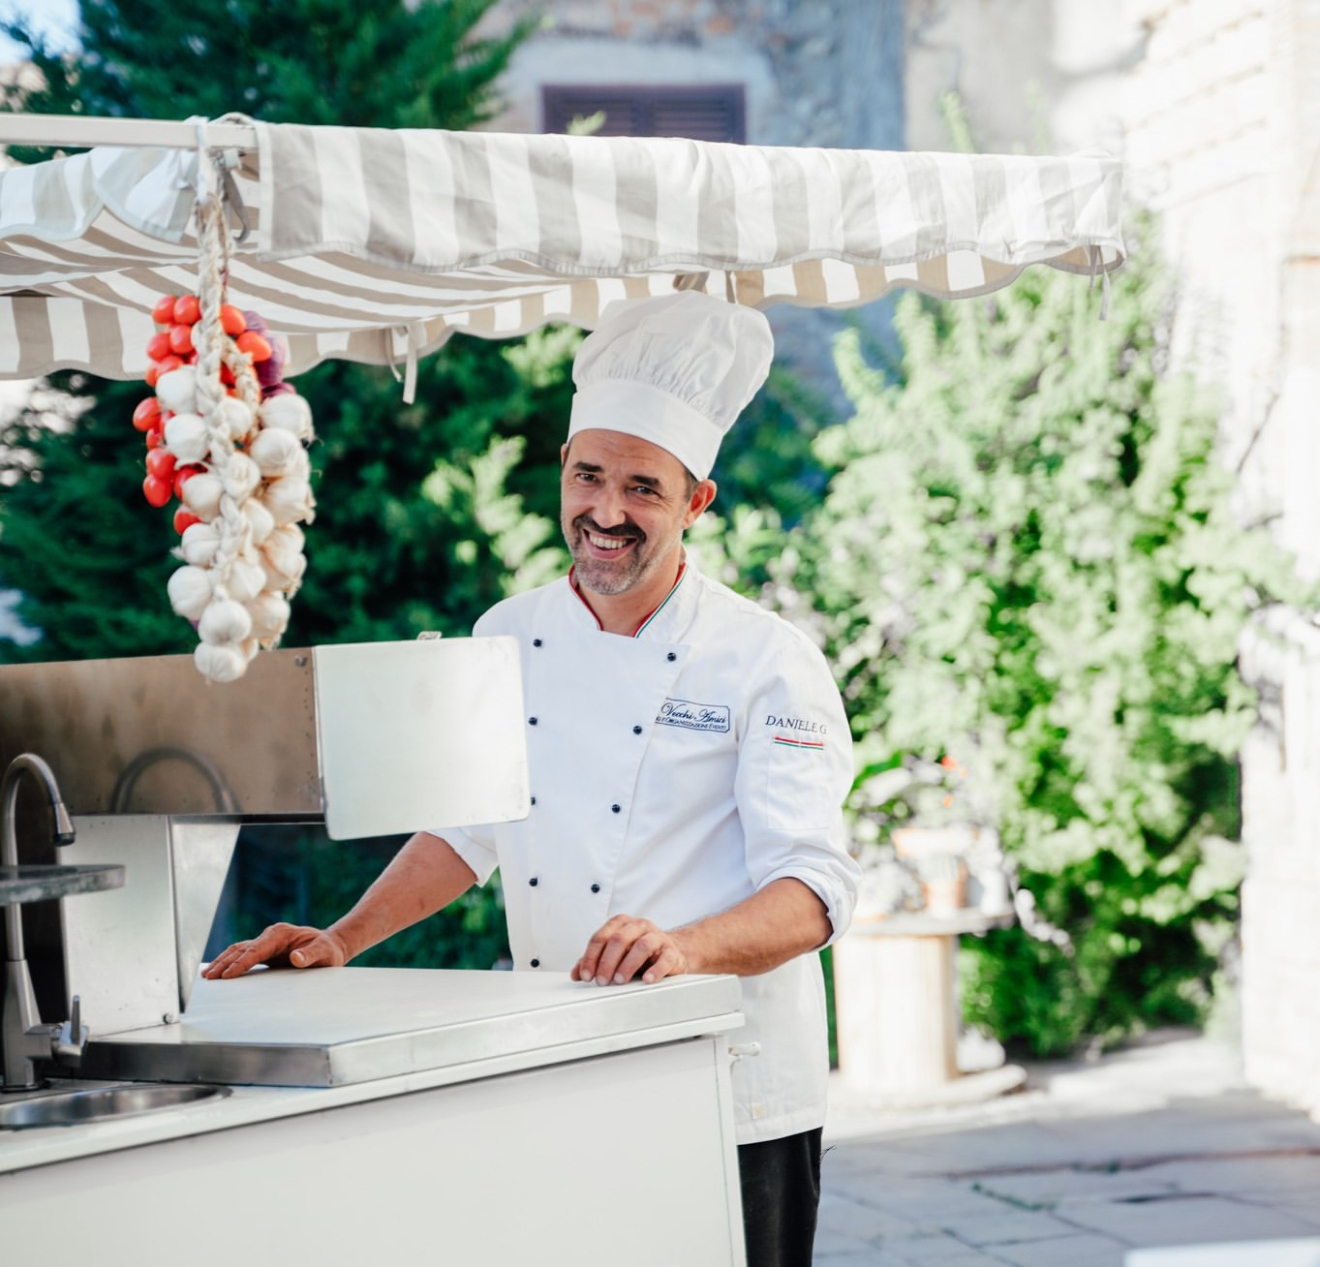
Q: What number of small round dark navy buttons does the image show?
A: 9